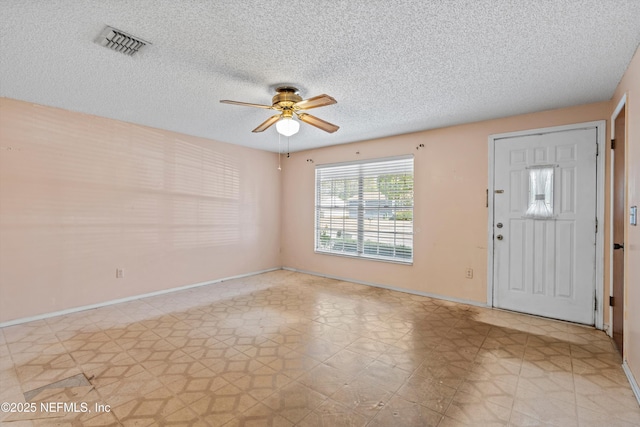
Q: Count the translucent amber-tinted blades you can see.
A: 4